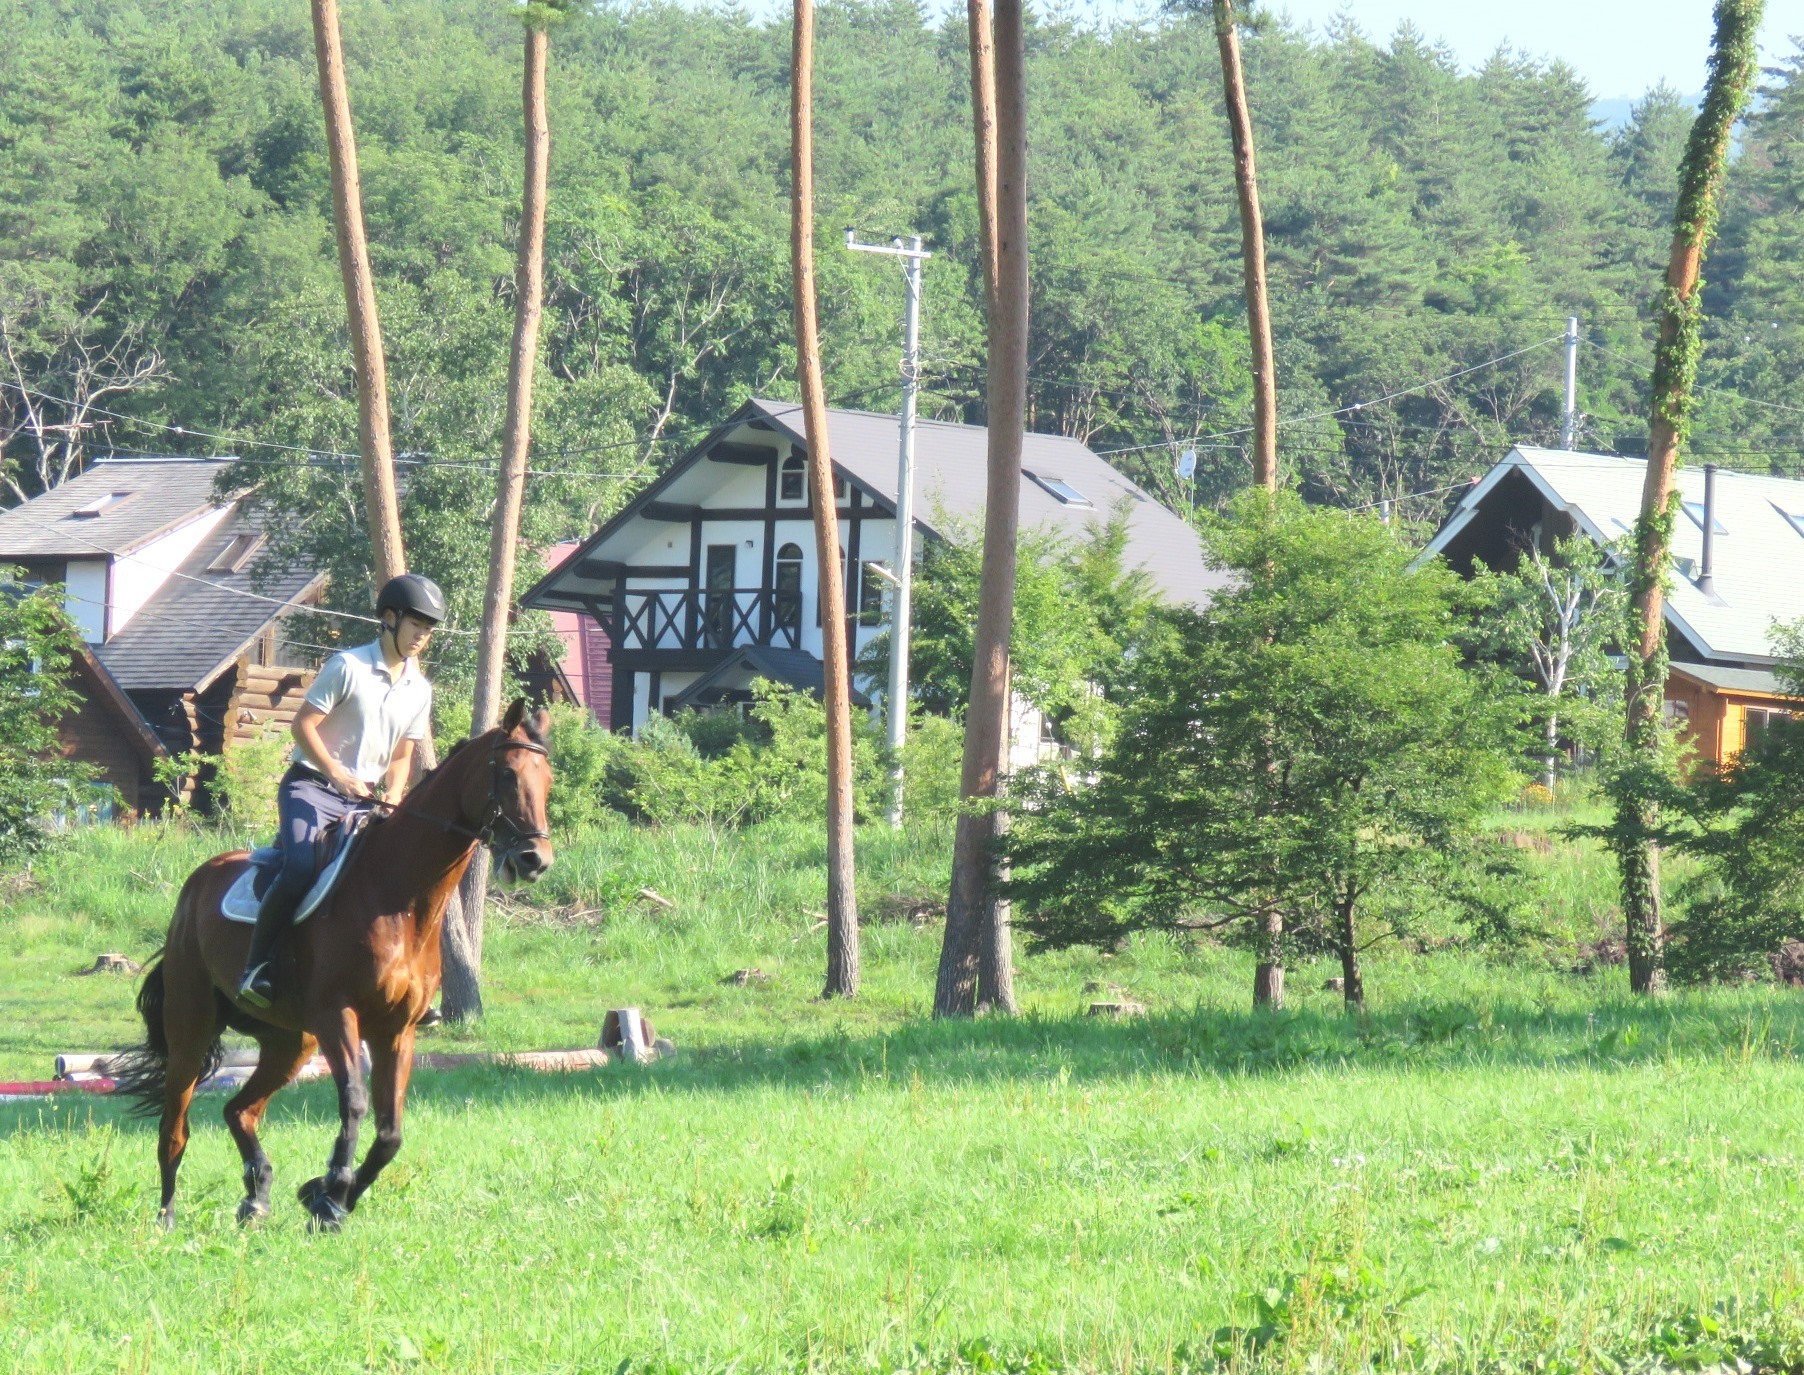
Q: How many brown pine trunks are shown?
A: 7